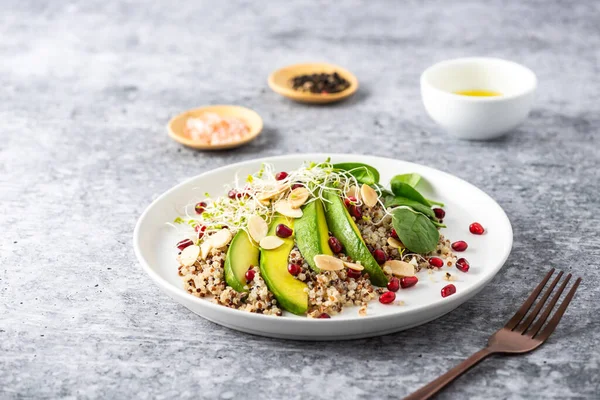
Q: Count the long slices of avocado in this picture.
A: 4